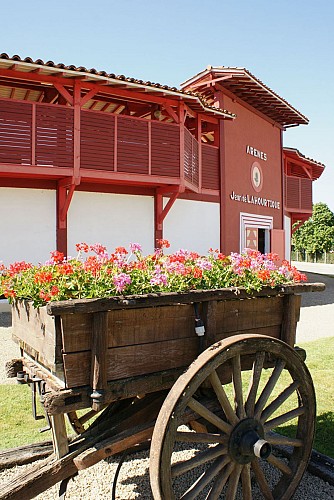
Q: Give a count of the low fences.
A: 1